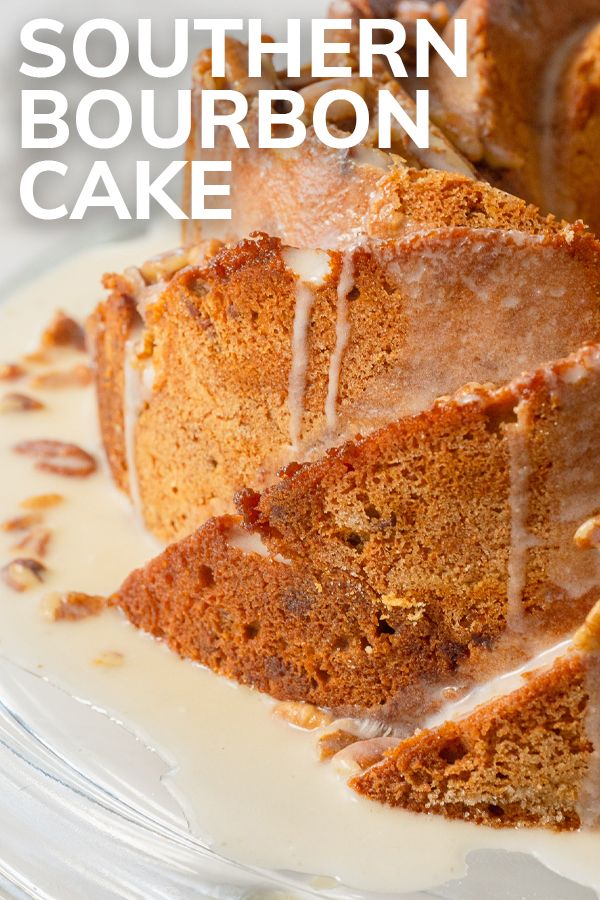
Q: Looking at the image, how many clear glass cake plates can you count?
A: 1